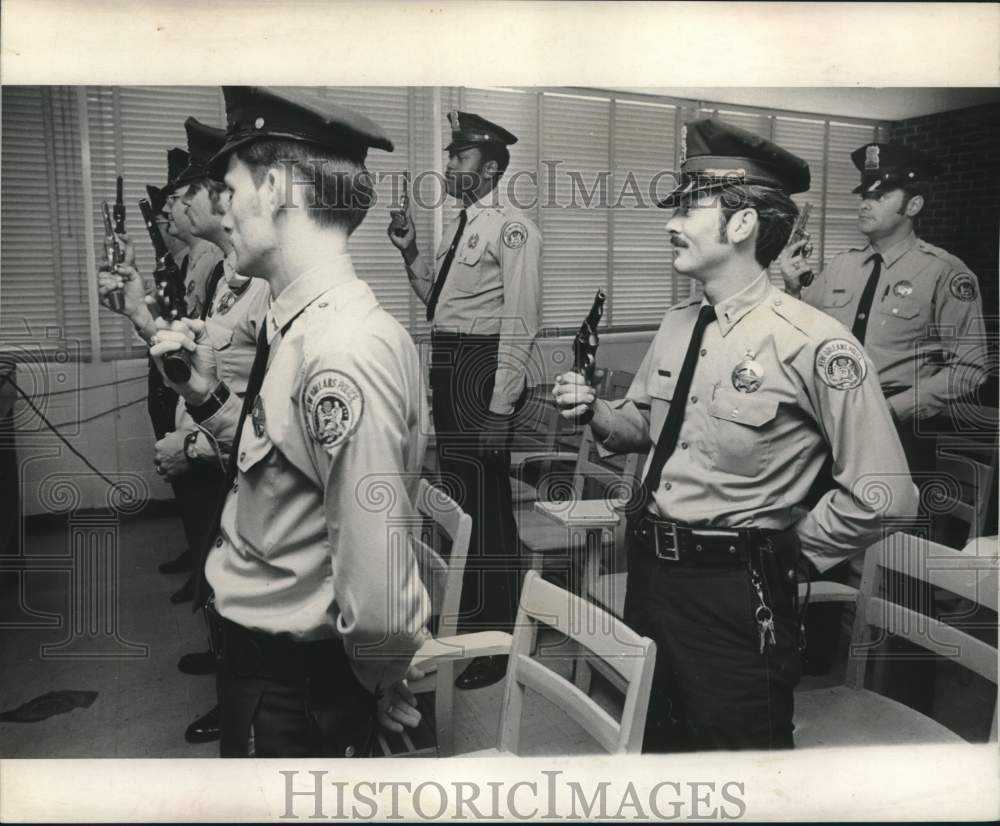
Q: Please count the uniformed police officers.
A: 7